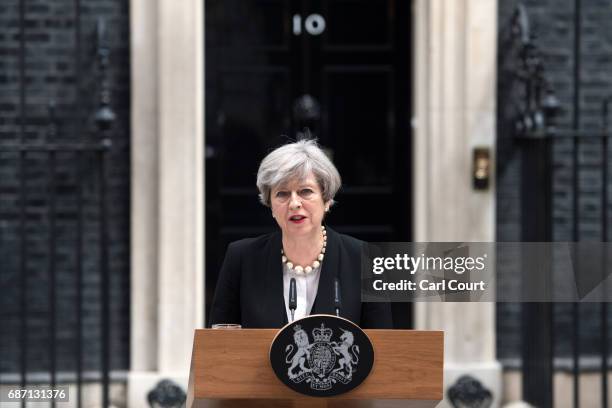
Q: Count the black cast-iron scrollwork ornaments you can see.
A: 2